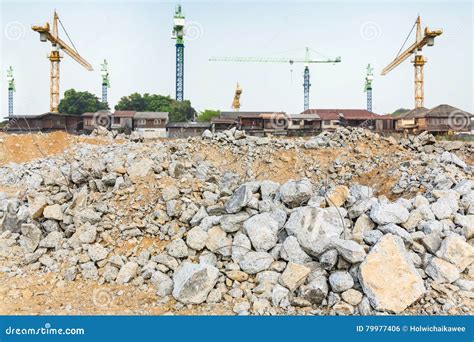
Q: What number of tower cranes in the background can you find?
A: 8